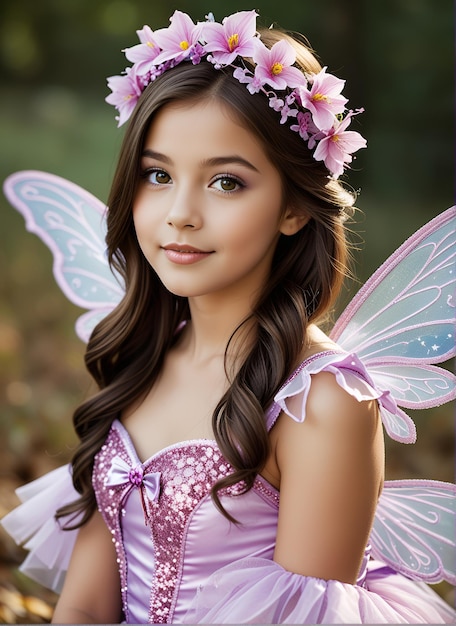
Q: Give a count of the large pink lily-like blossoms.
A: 7